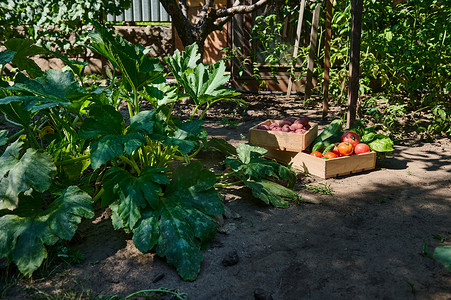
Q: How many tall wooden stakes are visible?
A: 4